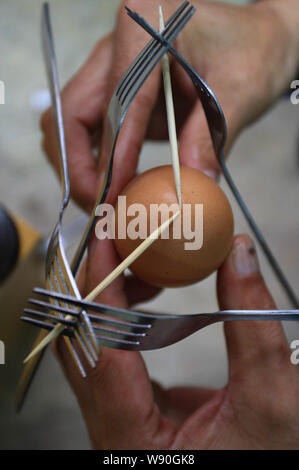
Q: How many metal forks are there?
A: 4